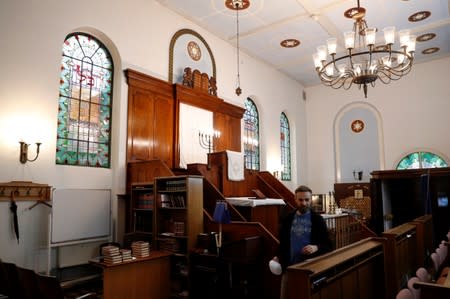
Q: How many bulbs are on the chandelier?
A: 14